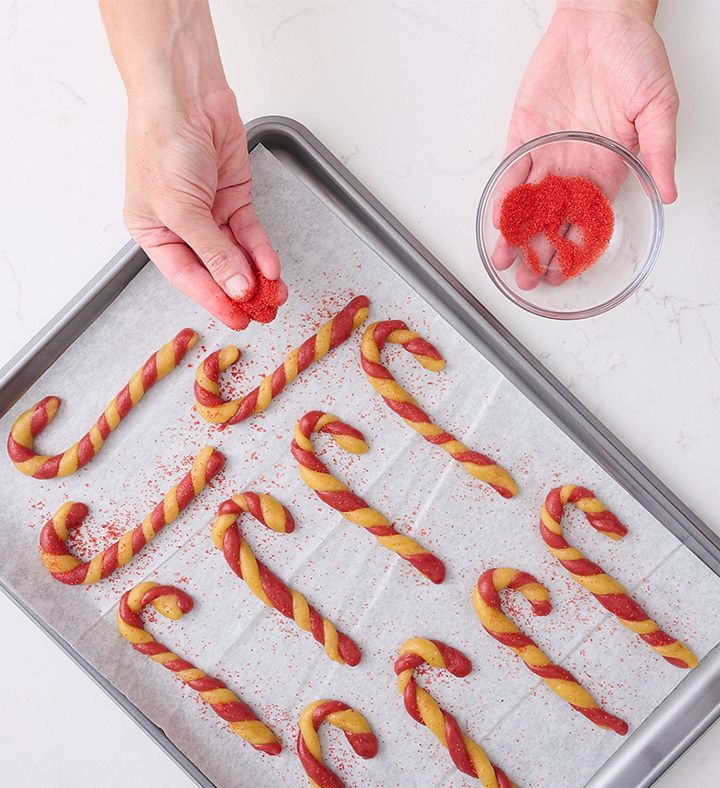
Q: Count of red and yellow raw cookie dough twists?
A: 11